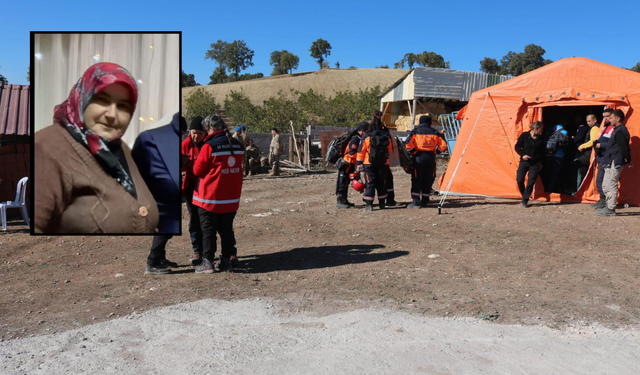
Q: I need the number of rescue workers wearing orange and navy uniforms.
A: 4